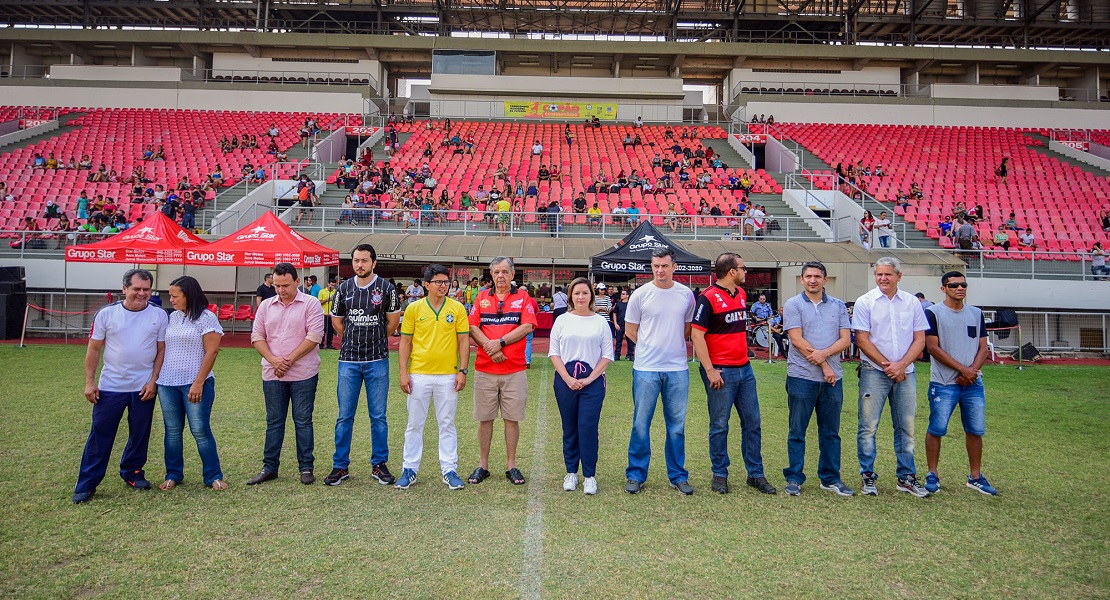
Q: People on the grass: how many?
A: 12